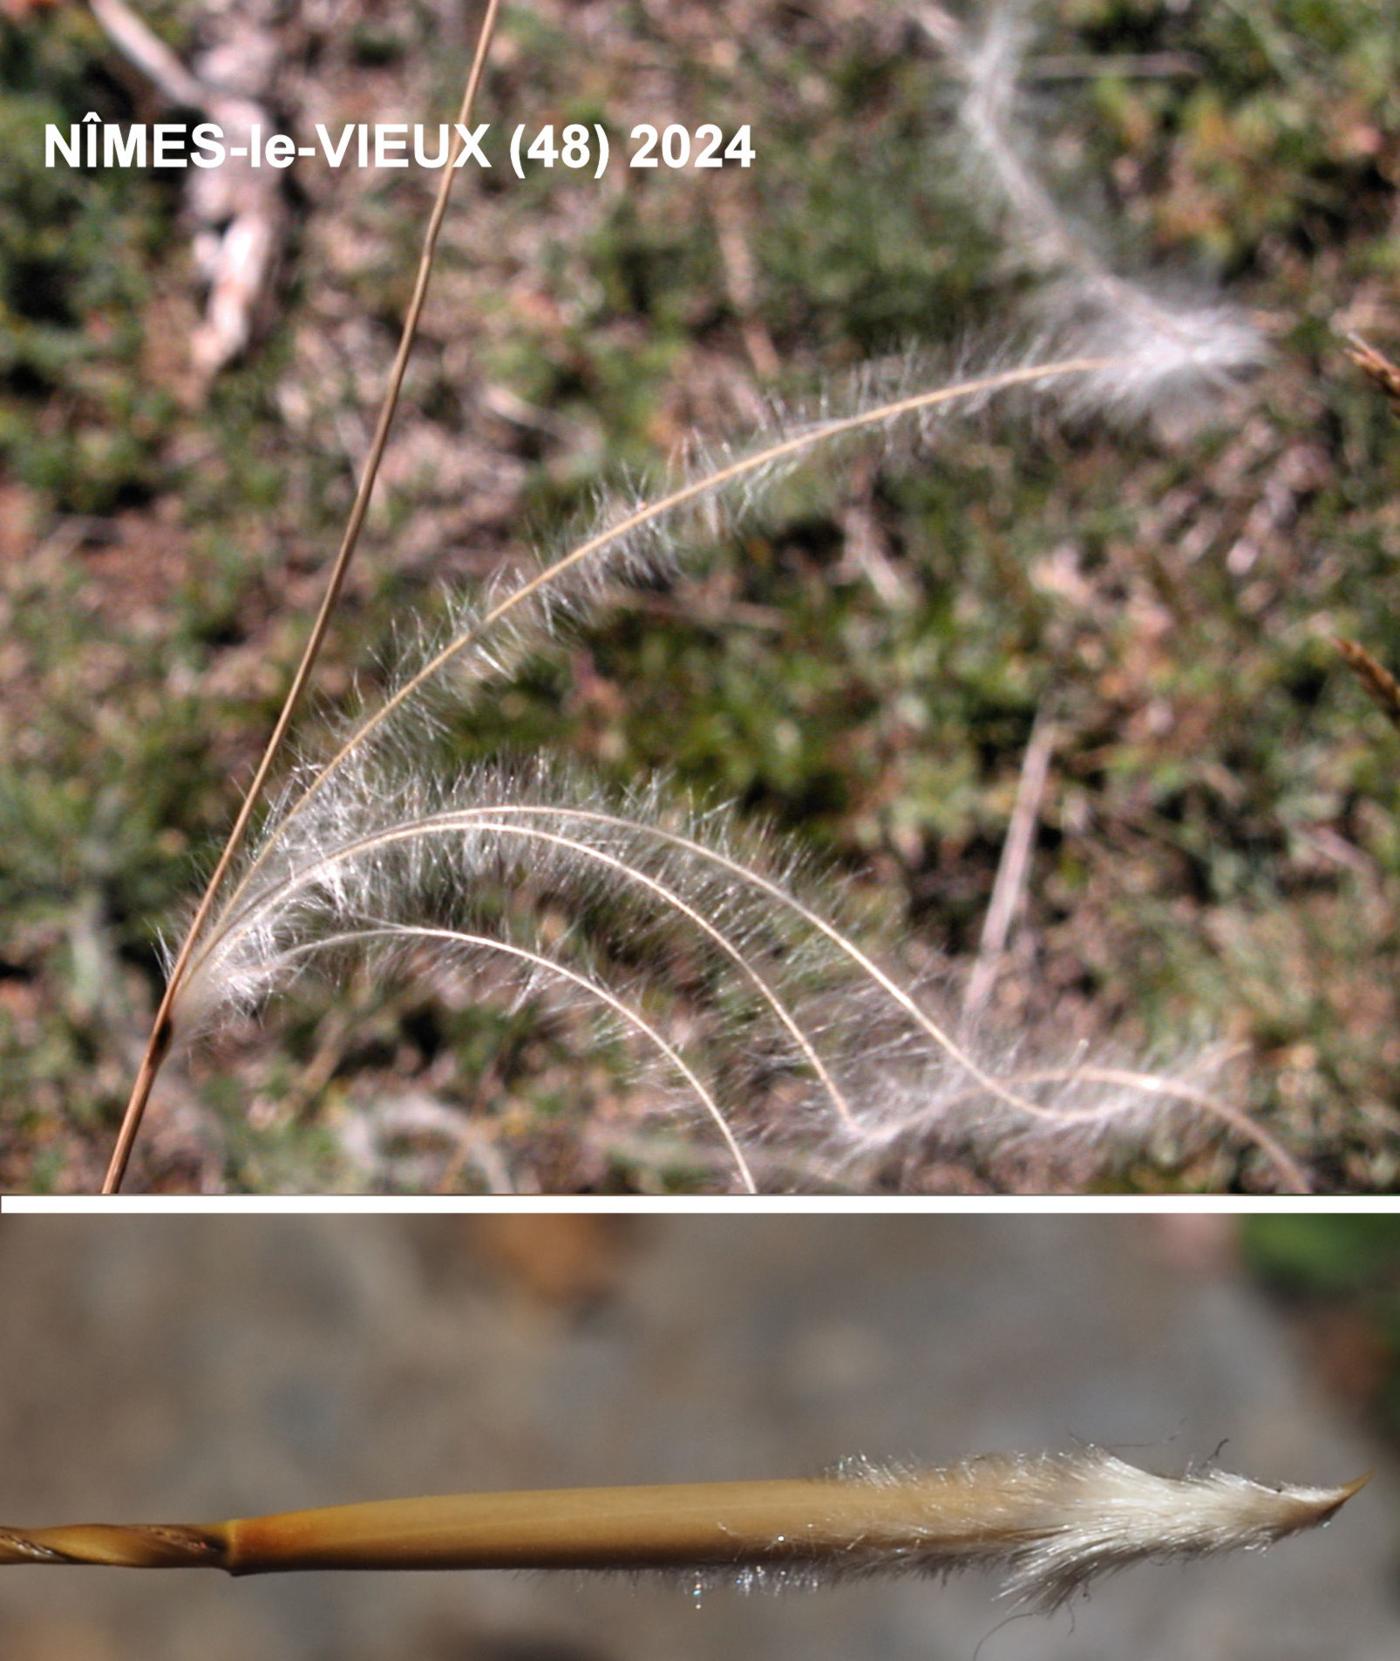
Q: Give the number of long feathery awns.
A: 4